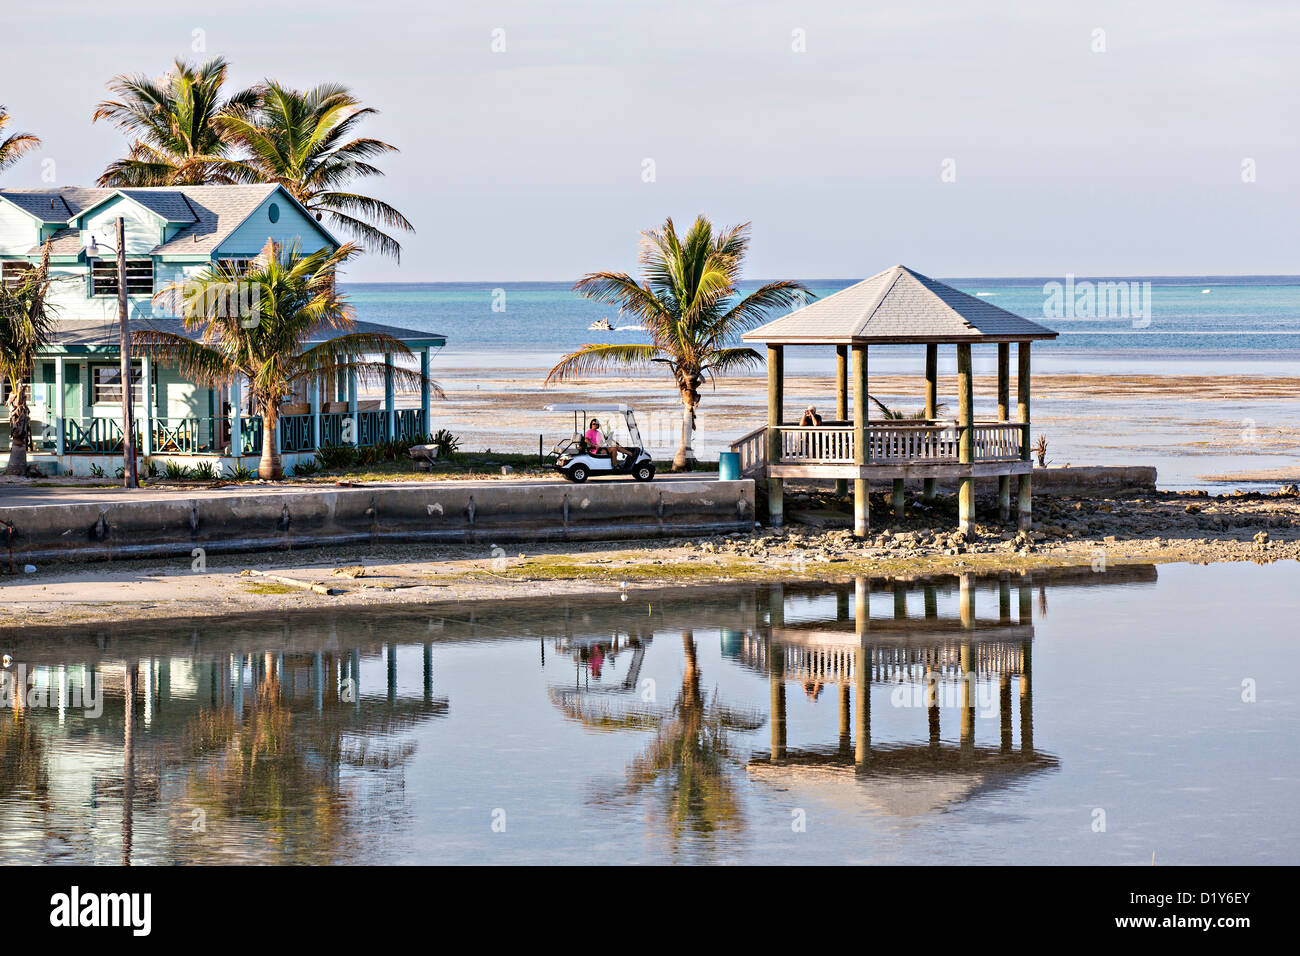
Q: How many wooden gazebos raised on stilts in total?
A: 1